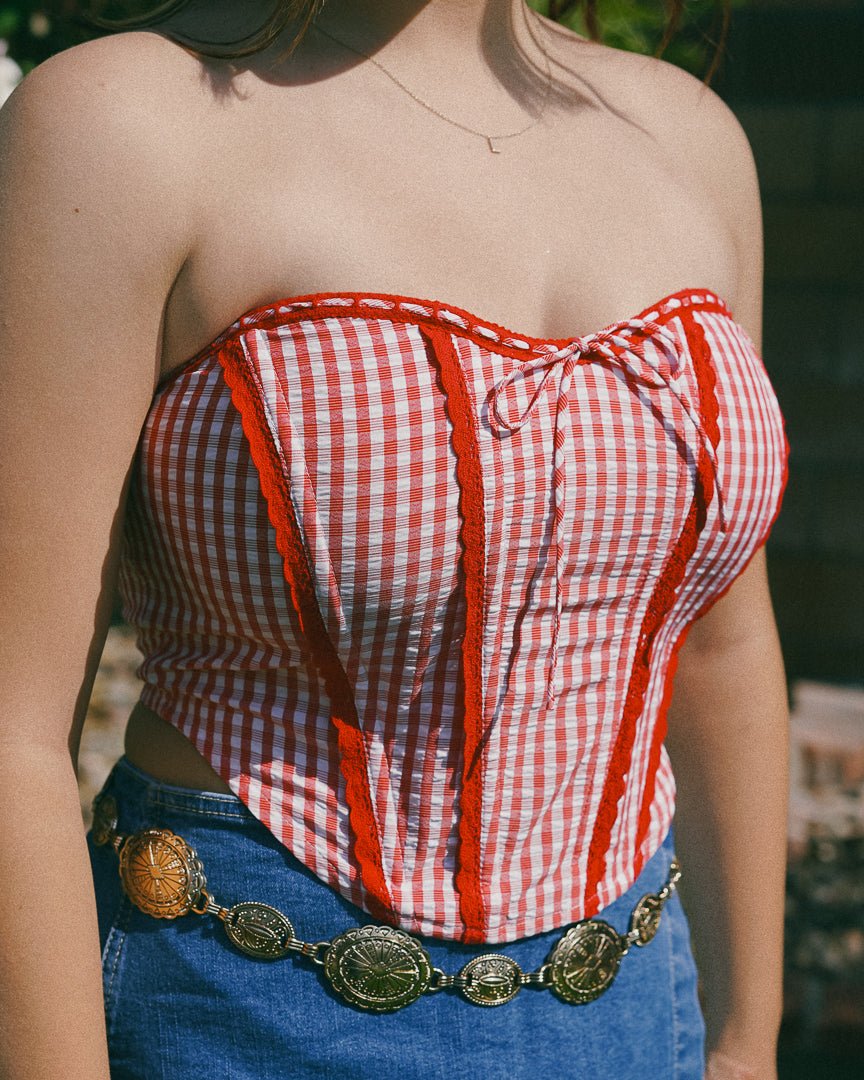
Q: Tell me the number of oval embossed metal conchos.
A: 7